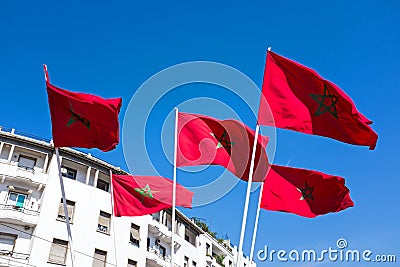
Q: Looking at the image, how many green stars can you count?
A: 5